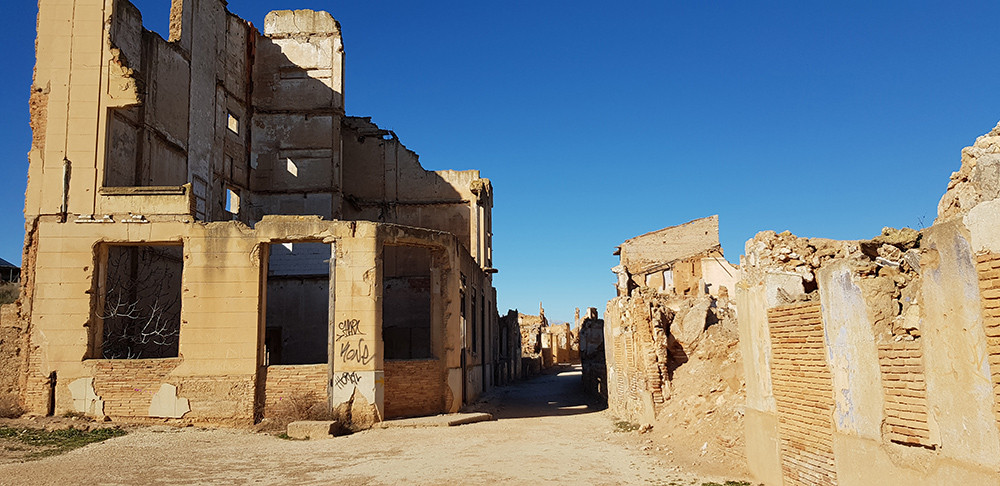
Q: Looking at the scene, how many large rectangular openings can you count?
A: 3